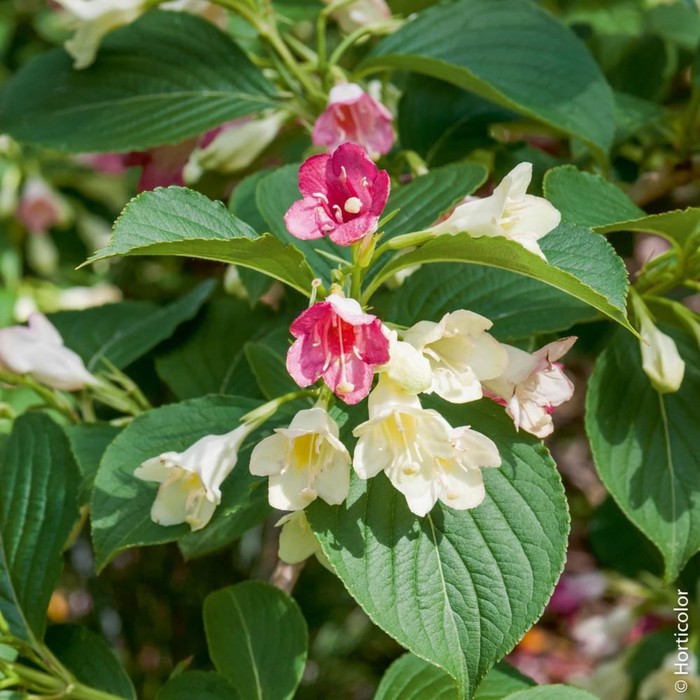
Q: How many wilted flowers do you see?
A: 1